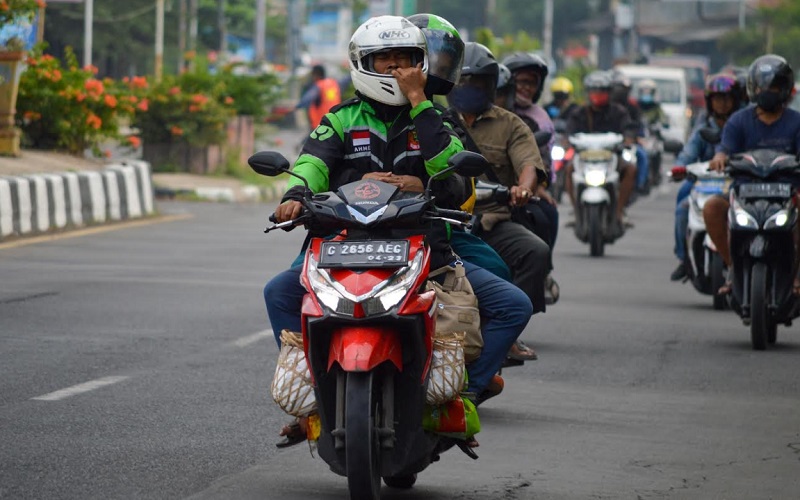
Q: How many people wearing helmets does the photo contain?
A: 12